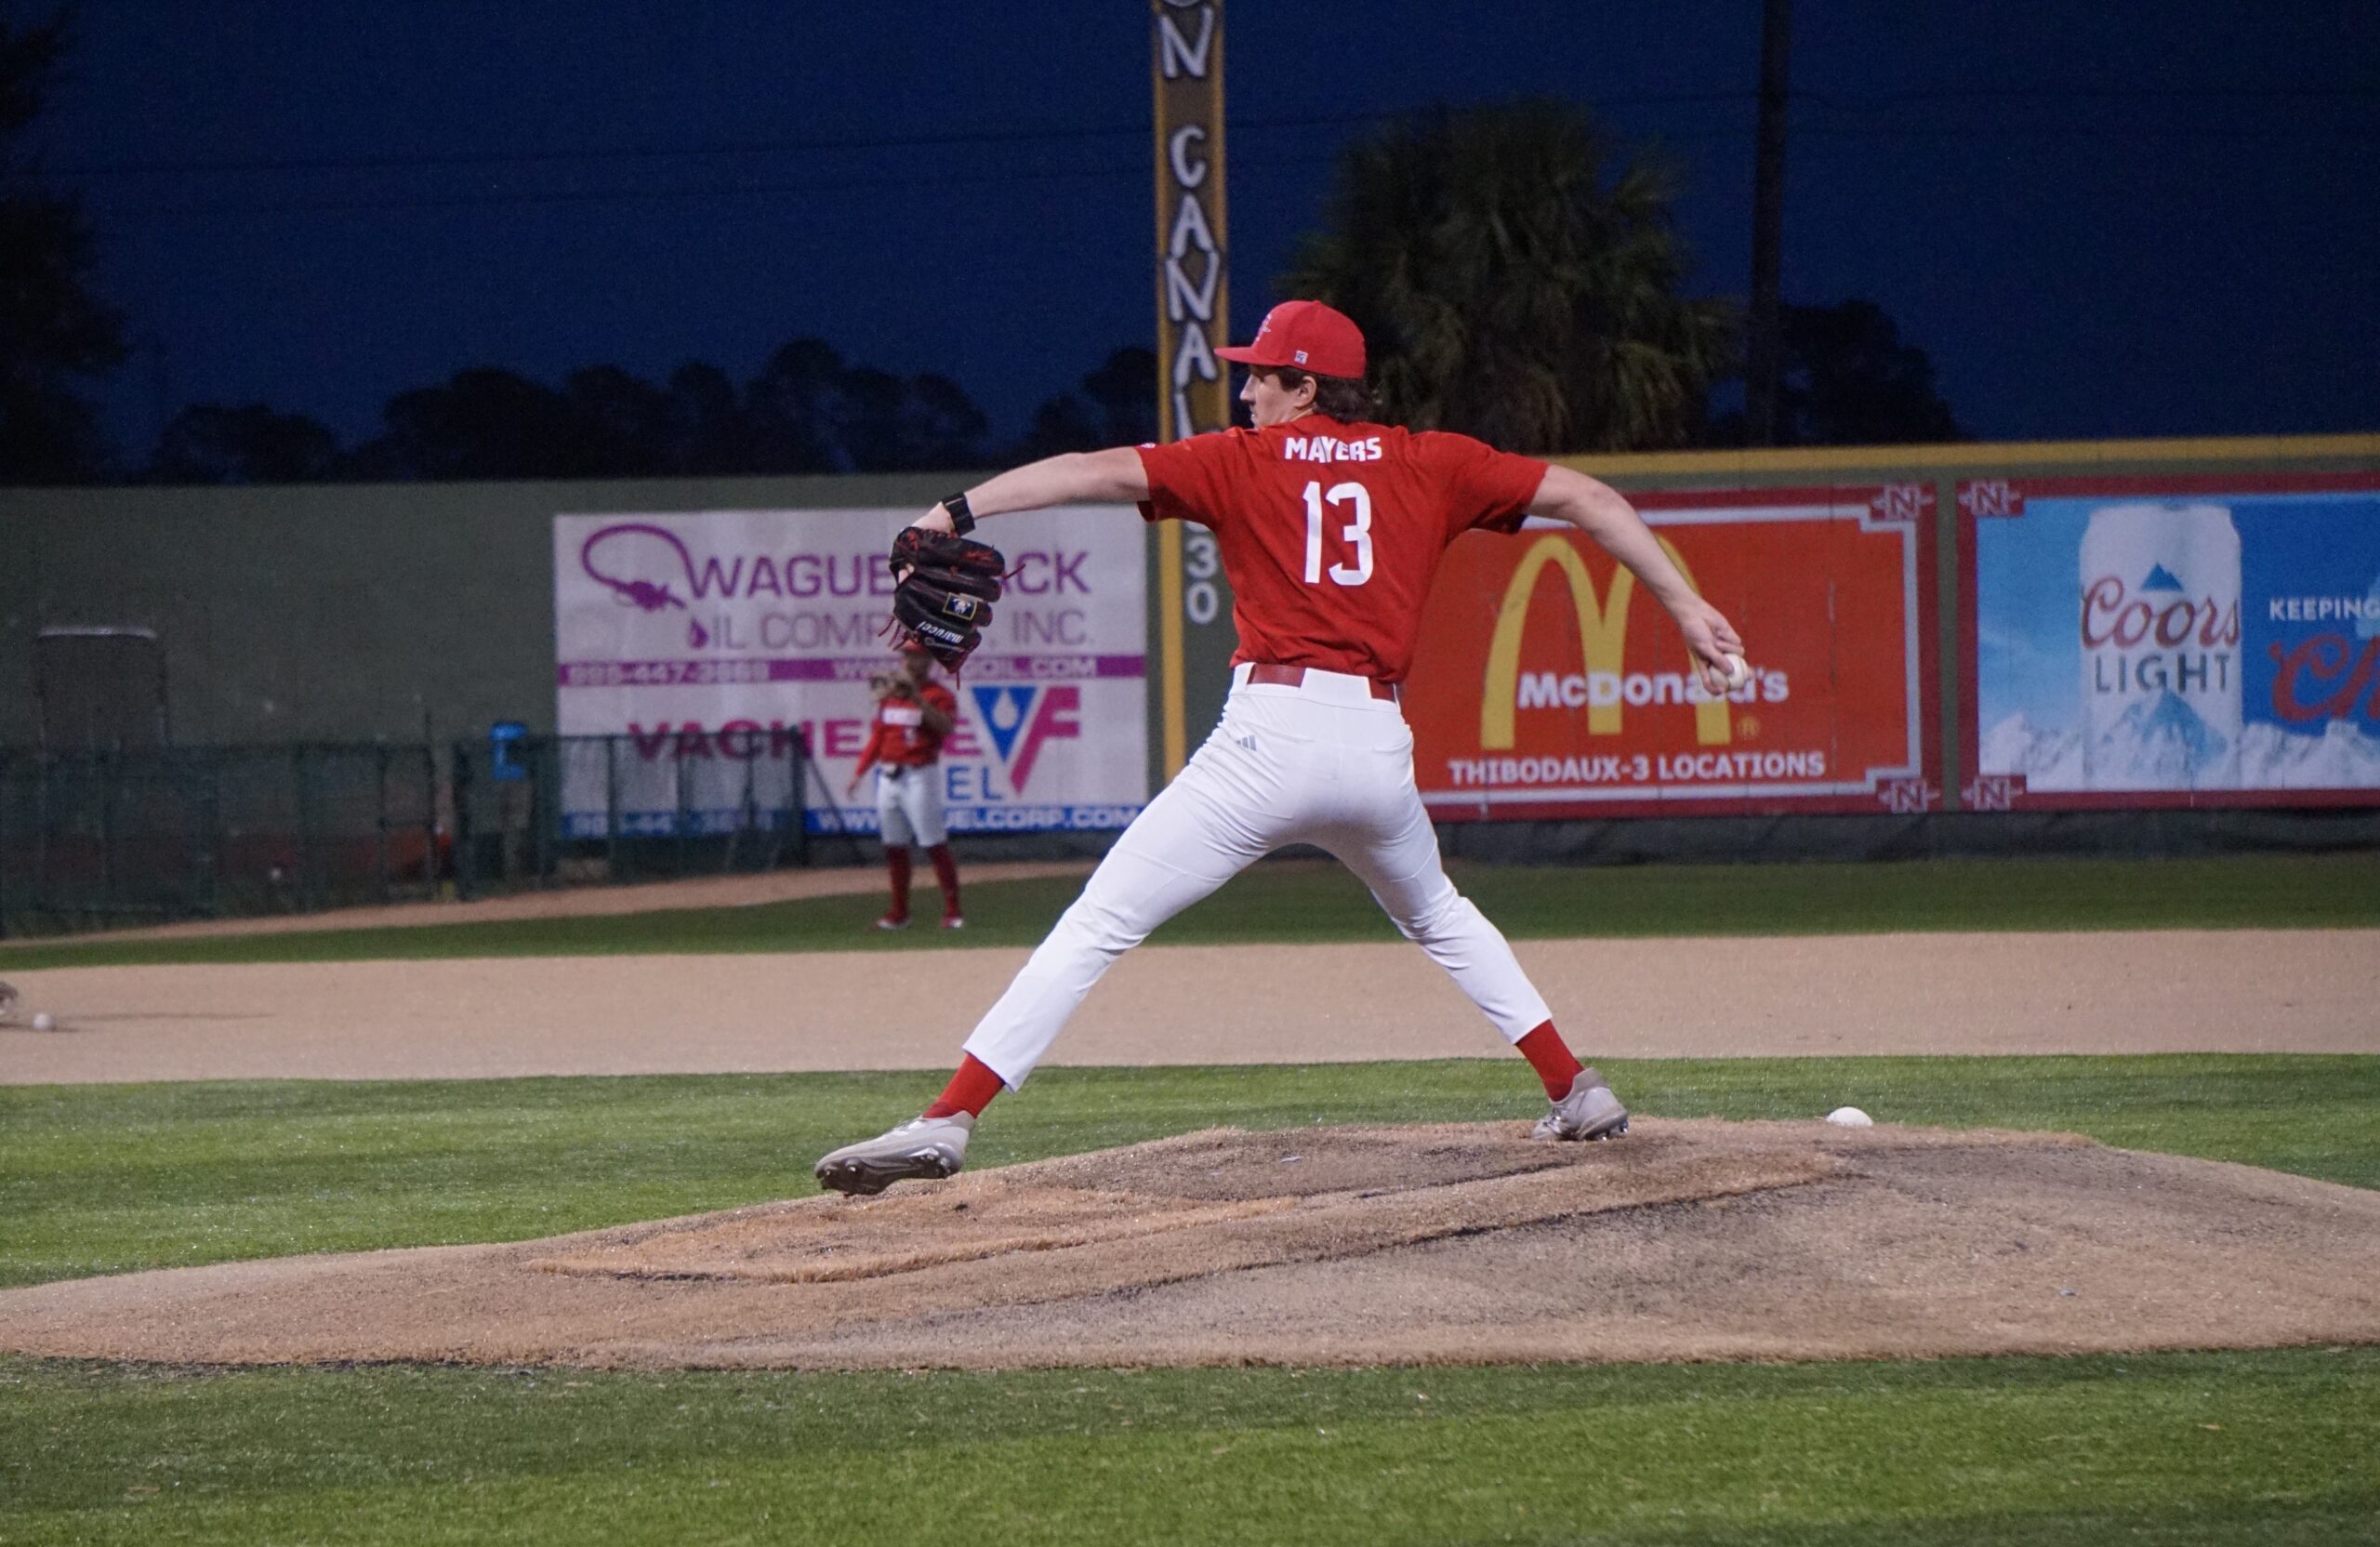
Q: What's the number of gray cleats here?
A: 2